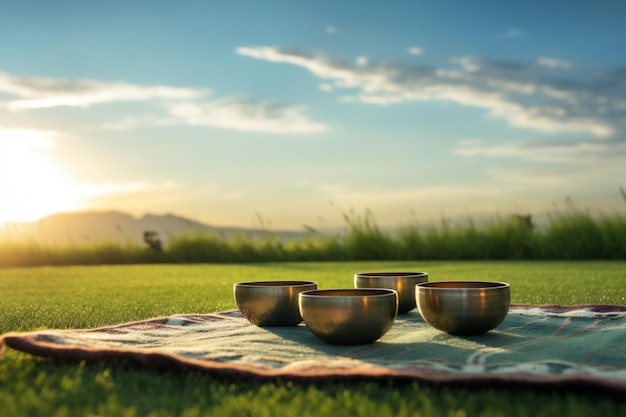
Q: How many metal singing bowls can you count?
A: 4